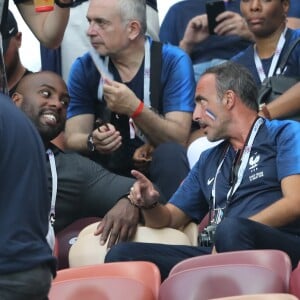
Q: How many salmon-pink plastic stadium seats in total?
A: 1